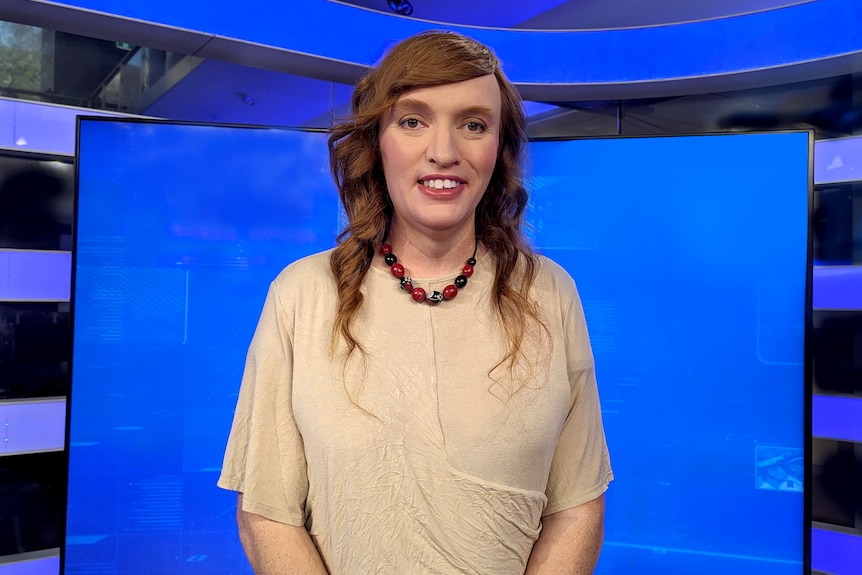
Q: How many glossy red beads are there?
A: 5